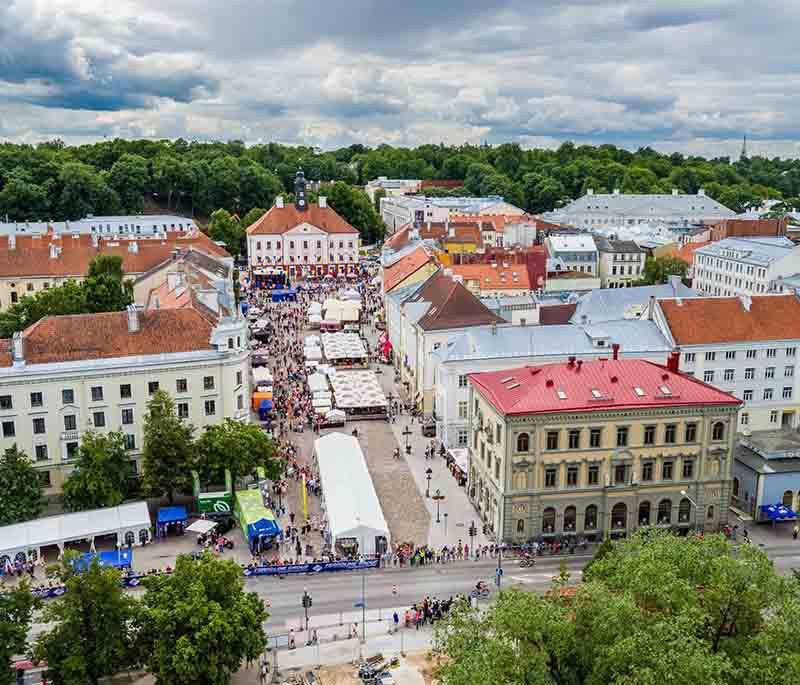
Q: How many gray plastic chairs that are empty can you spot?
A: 0